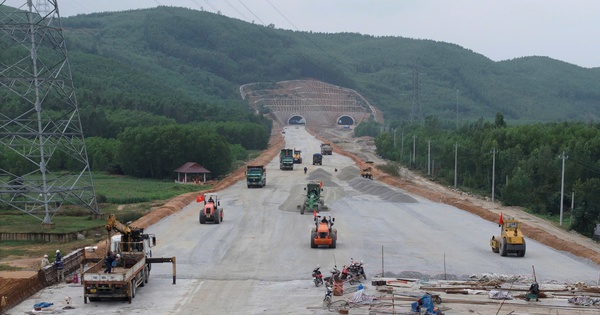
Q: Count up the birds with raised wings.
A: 0